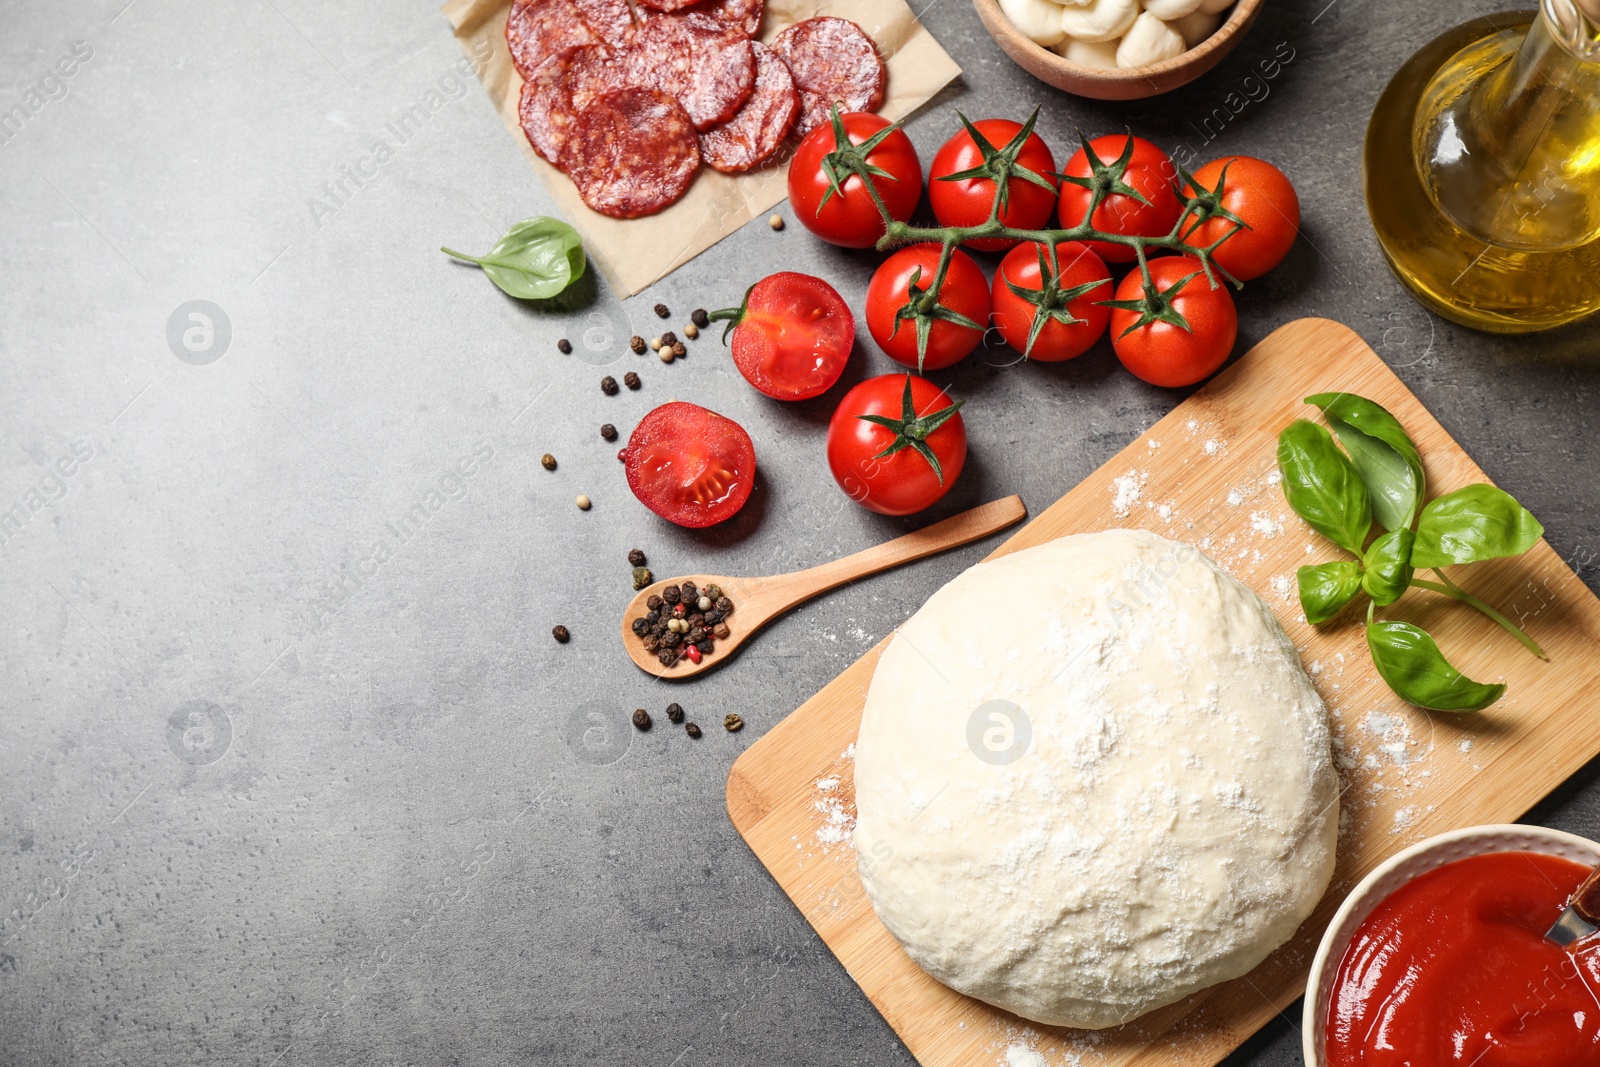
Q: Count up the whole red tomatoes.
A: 8